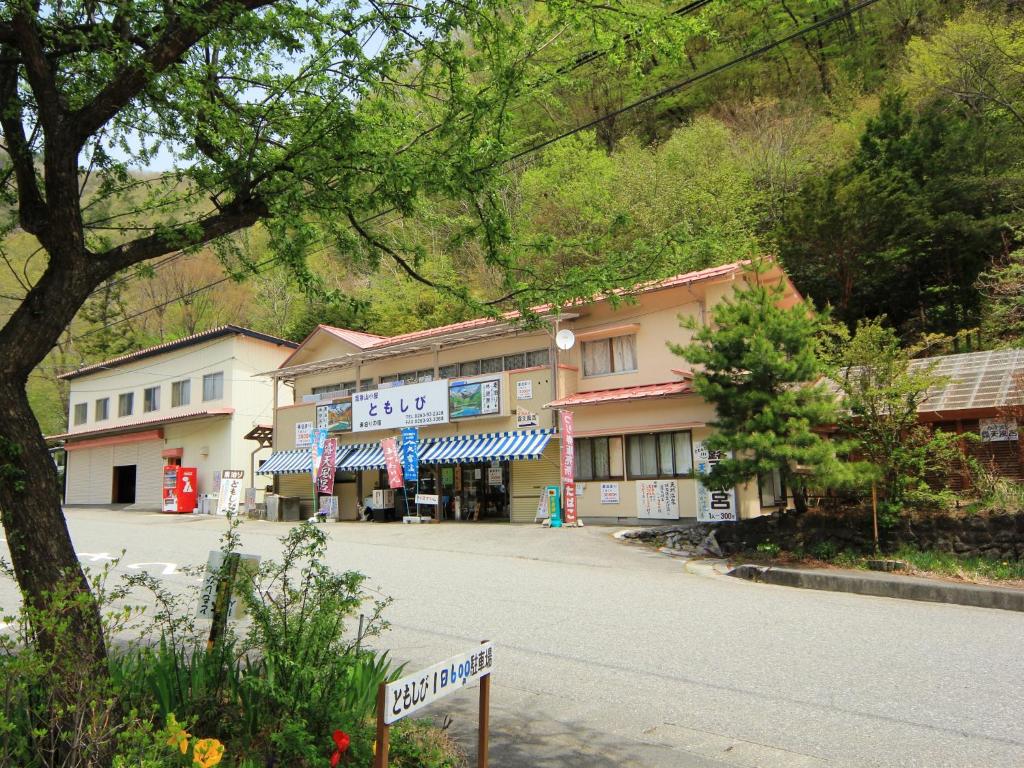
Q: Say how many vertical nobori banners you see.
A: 5